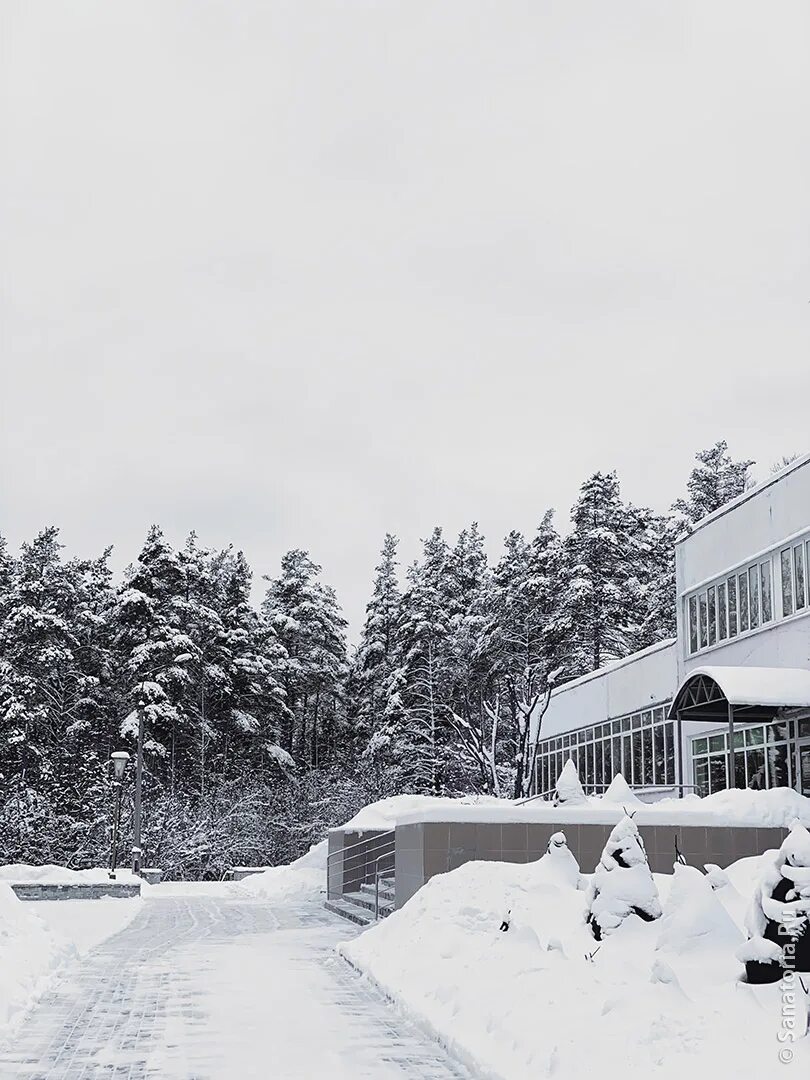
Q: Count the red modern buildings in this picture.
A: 0